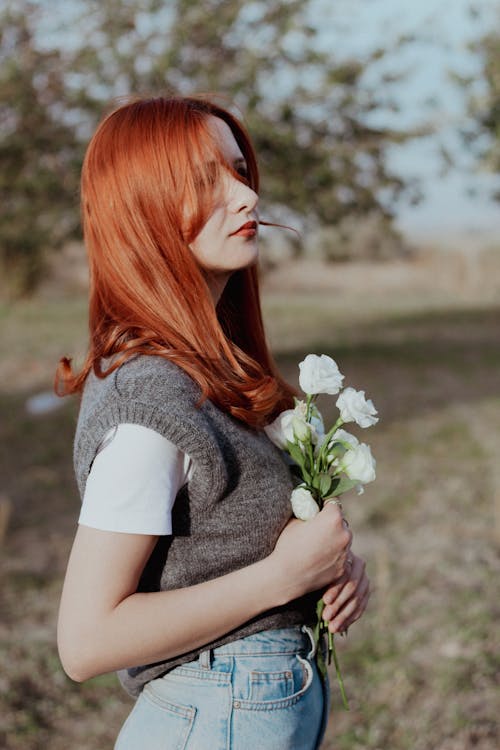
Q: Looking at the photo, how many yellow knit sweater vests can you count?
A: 0